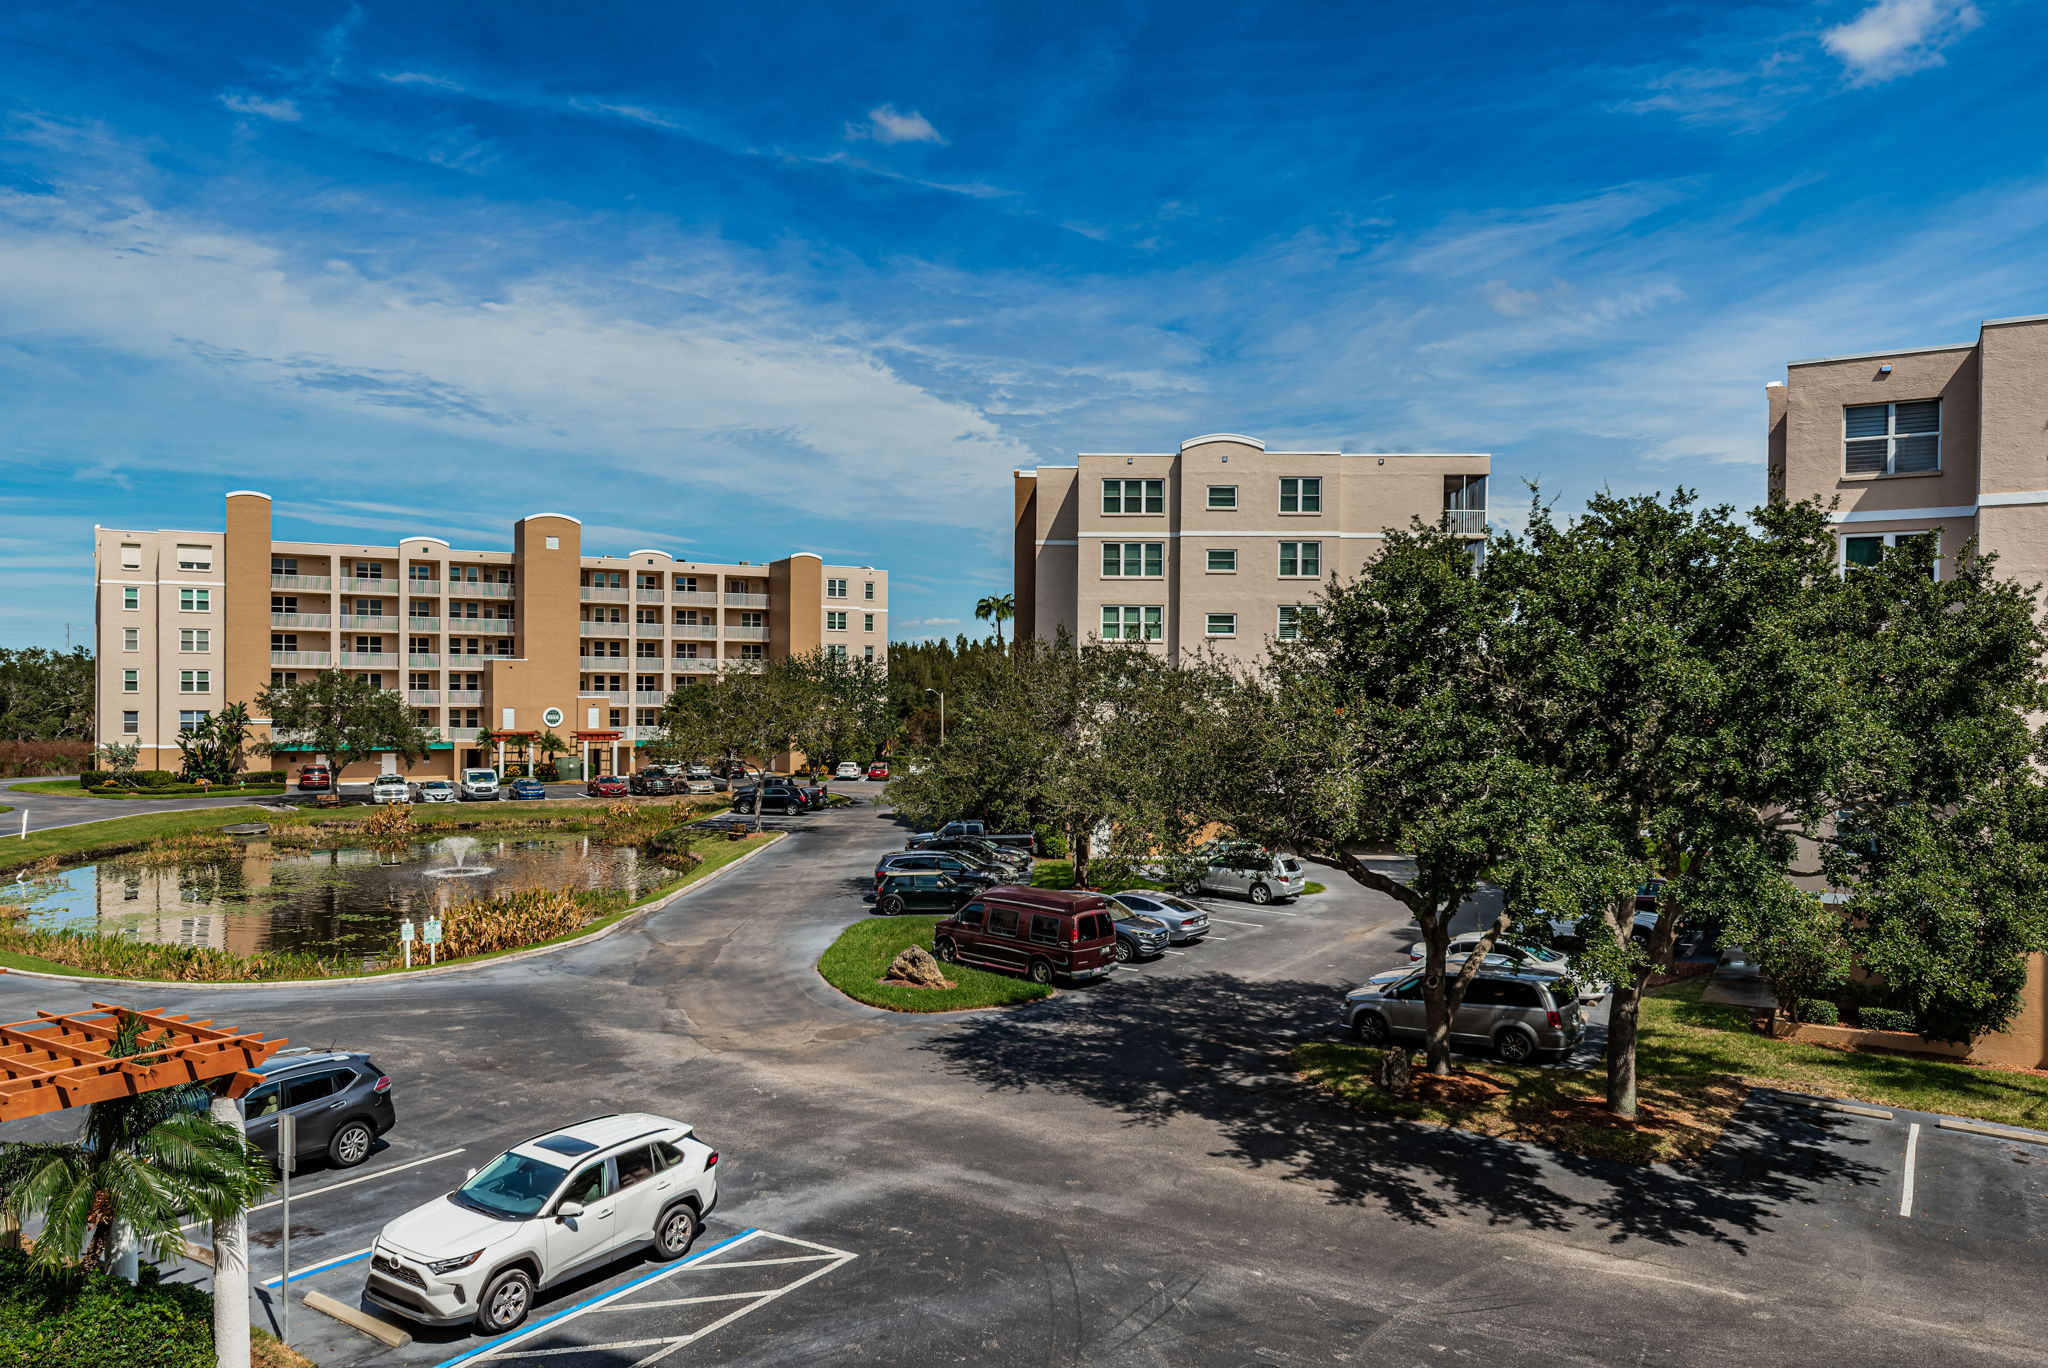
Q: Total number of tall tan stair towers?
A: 3